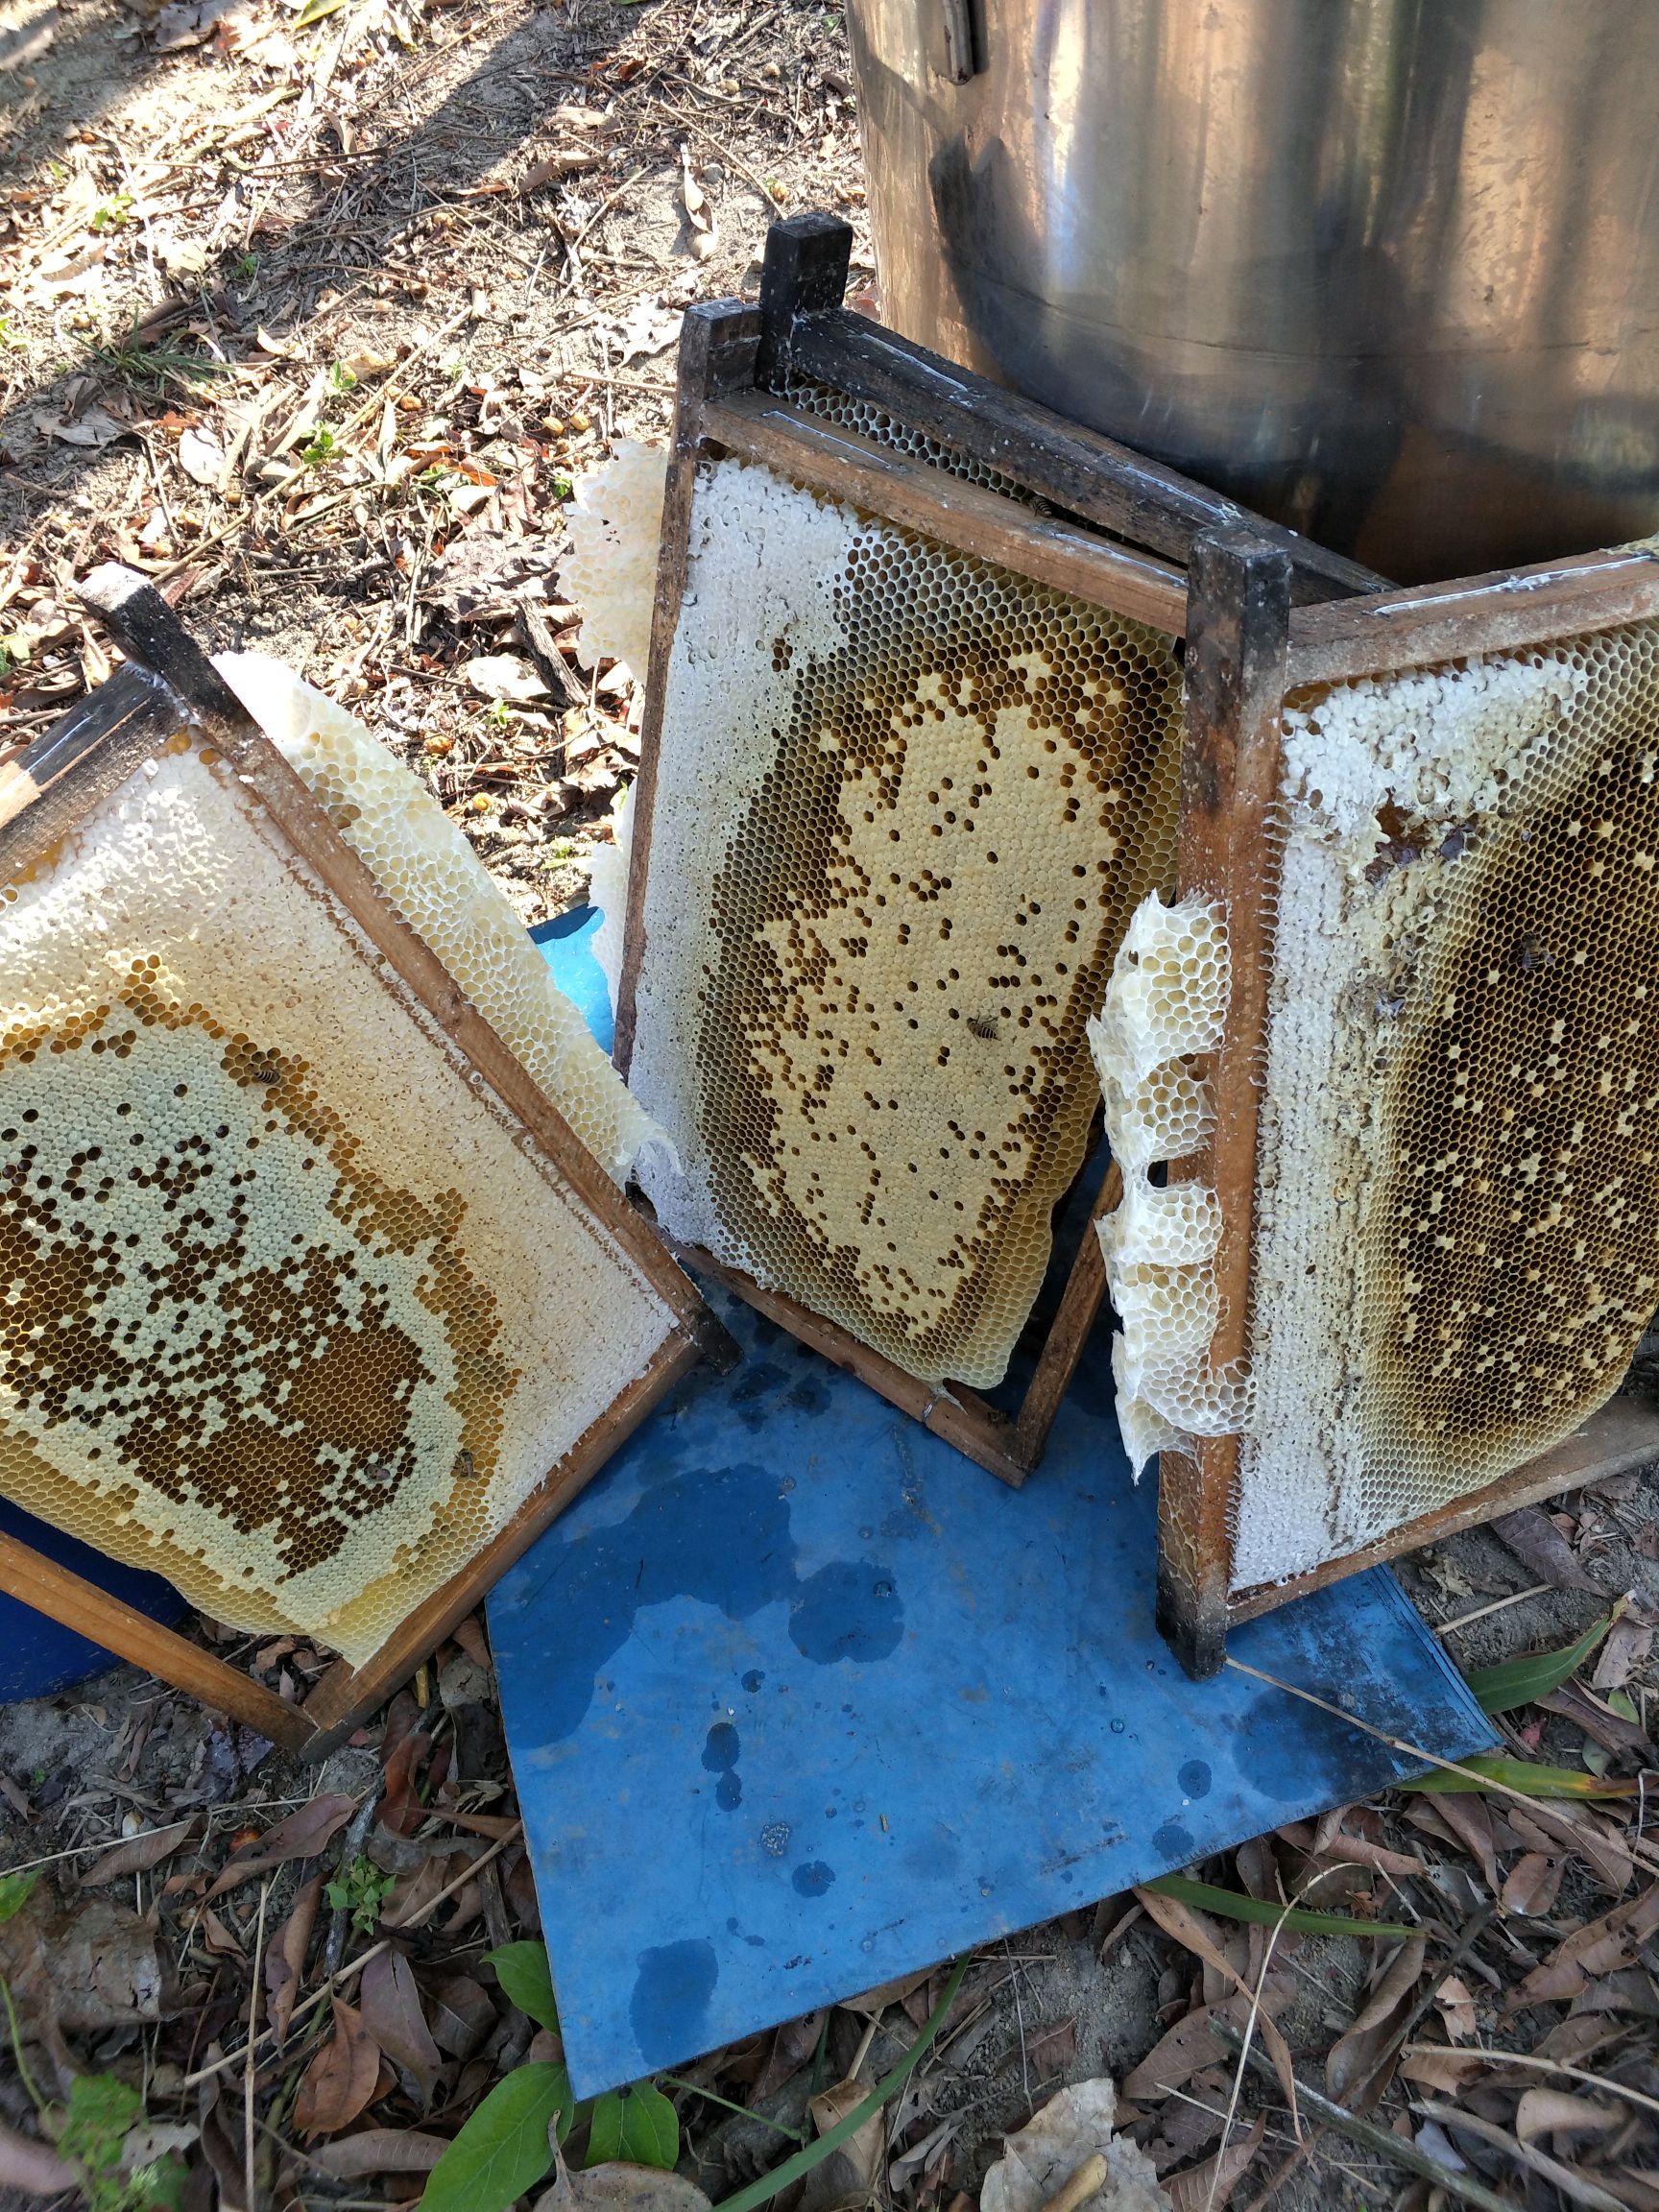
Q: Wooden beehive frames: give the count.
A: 4